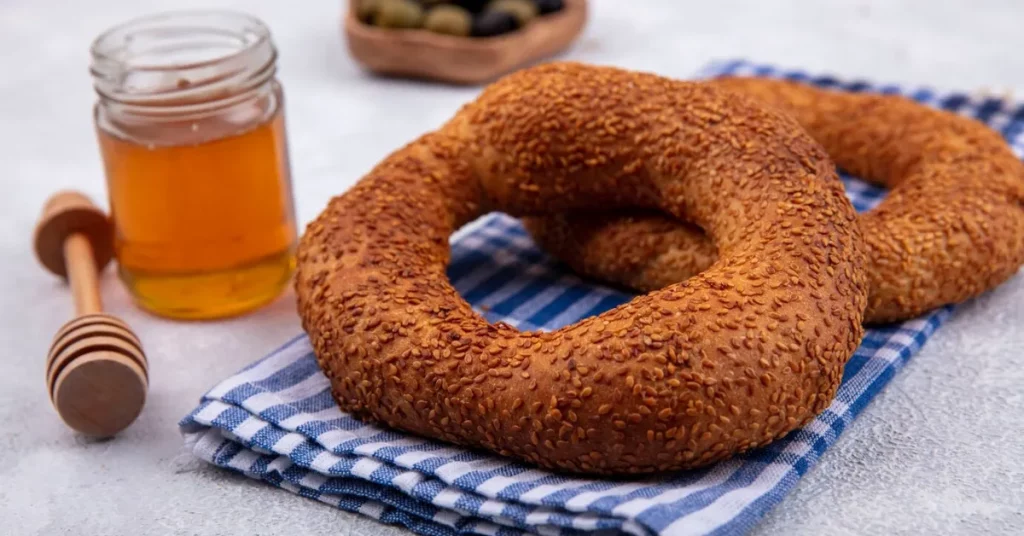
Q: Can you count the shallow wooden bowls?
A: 1